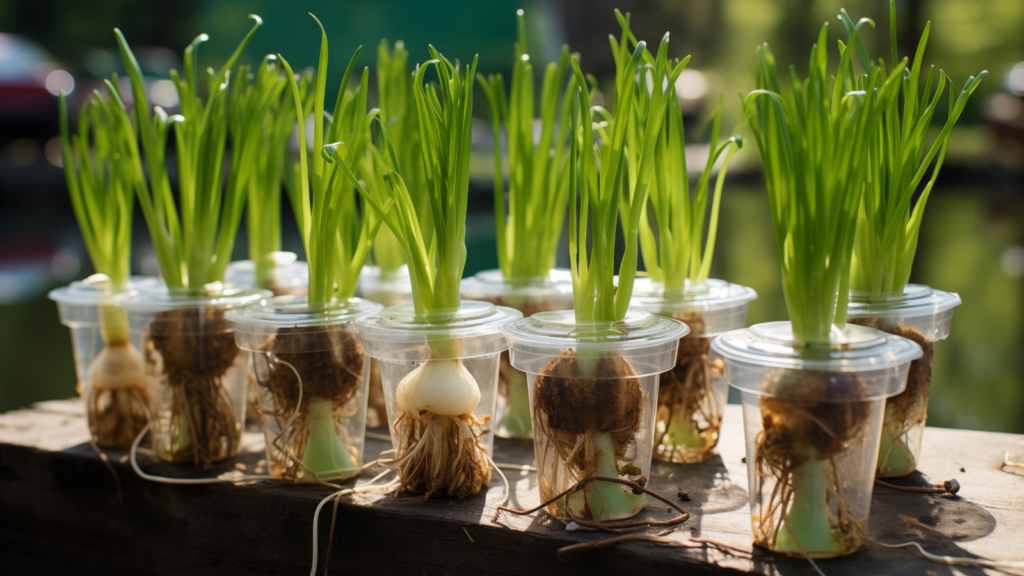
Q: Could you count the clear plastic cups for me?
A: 11